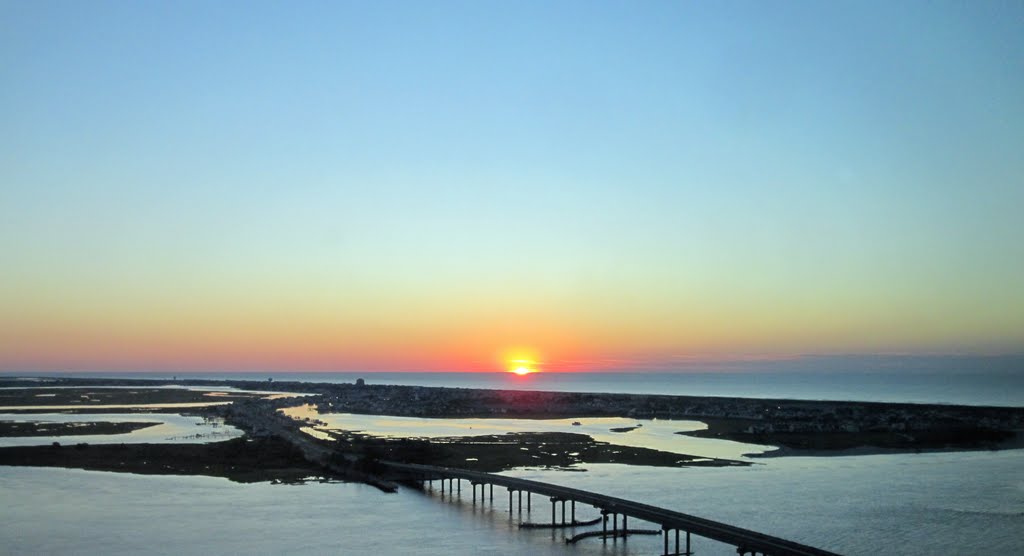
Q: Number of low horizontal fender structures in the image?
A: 2